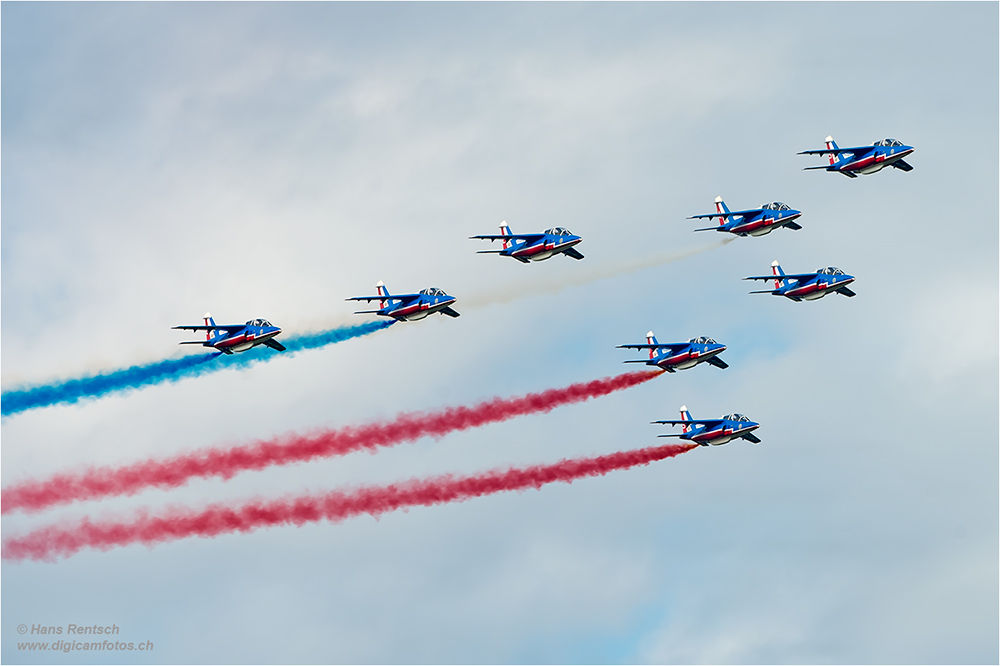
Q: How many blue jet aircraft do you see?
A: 8